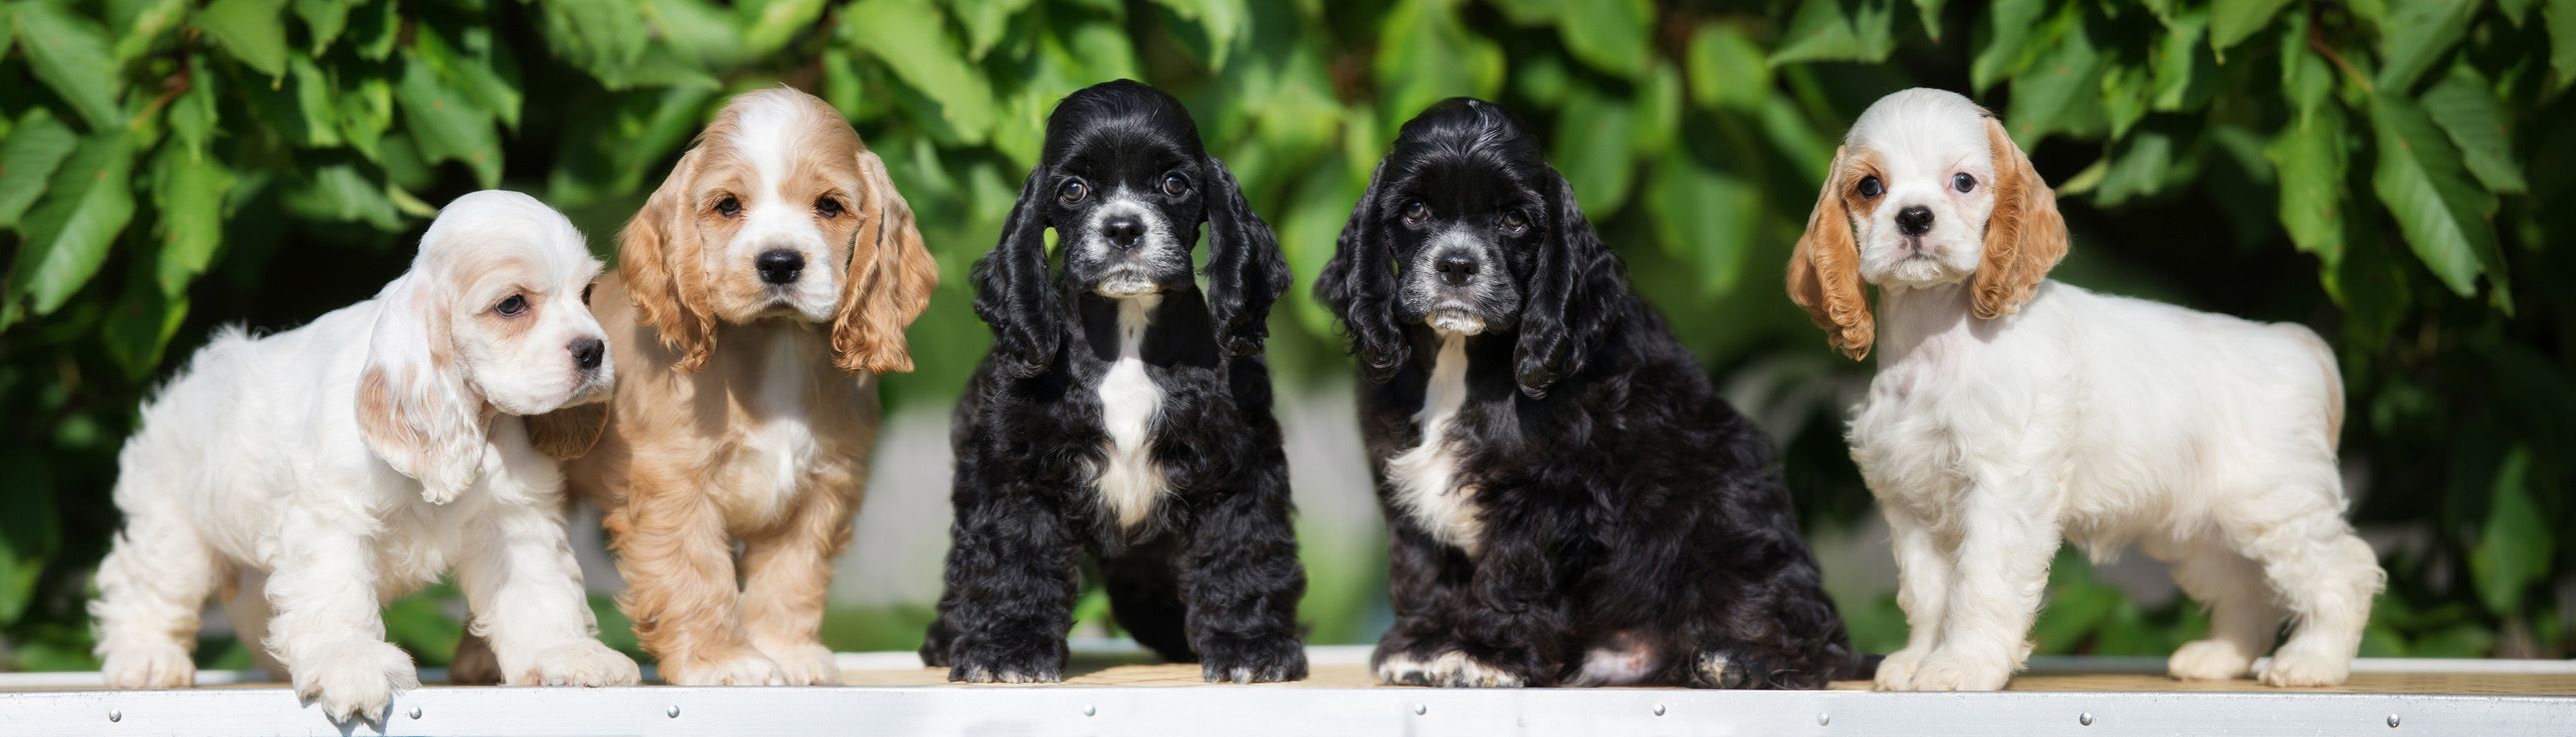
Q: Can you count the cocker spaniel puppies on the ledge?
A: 5